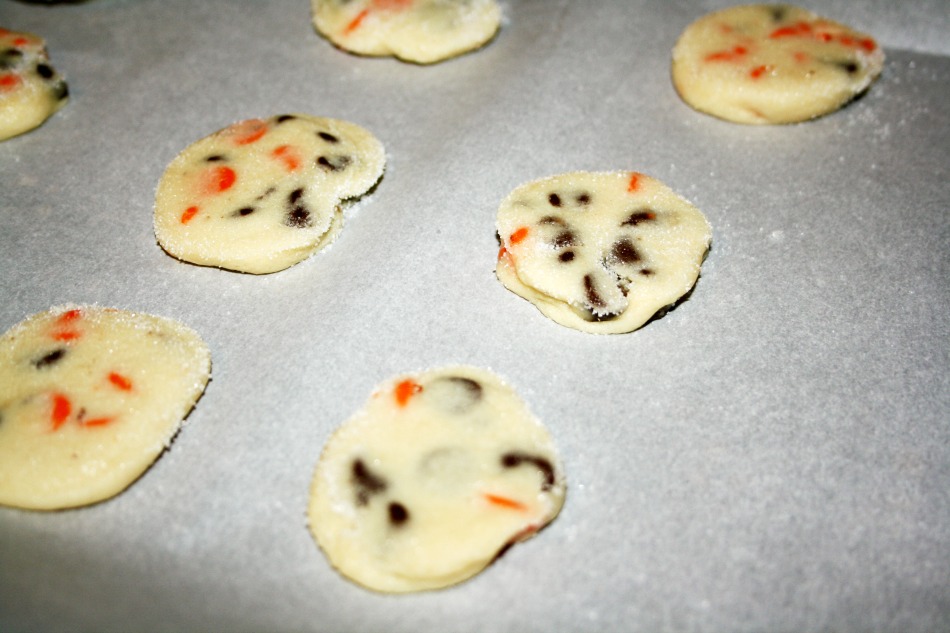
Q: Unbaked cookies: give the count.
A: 7